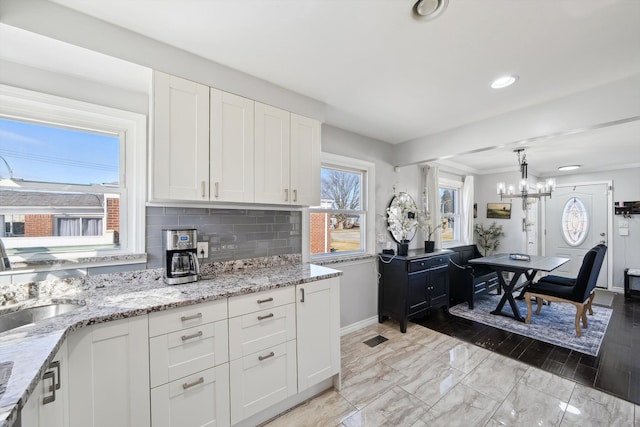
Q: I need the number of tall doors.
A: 1